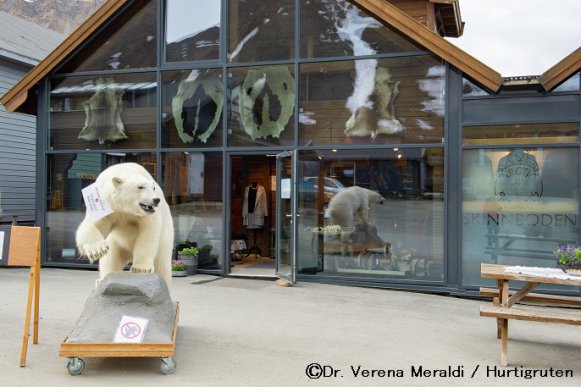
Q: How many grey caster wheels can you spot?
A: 2